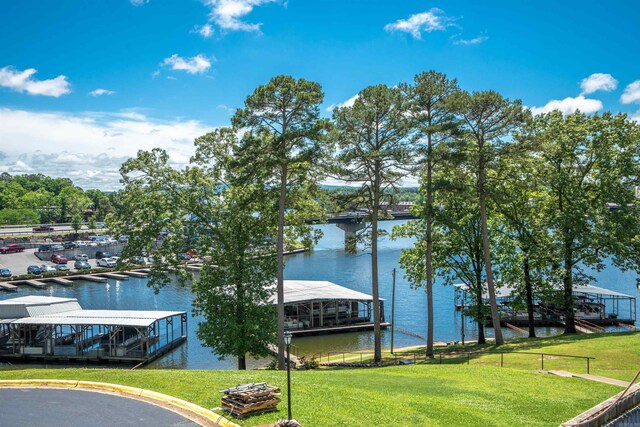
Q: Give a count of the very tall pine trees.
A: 4